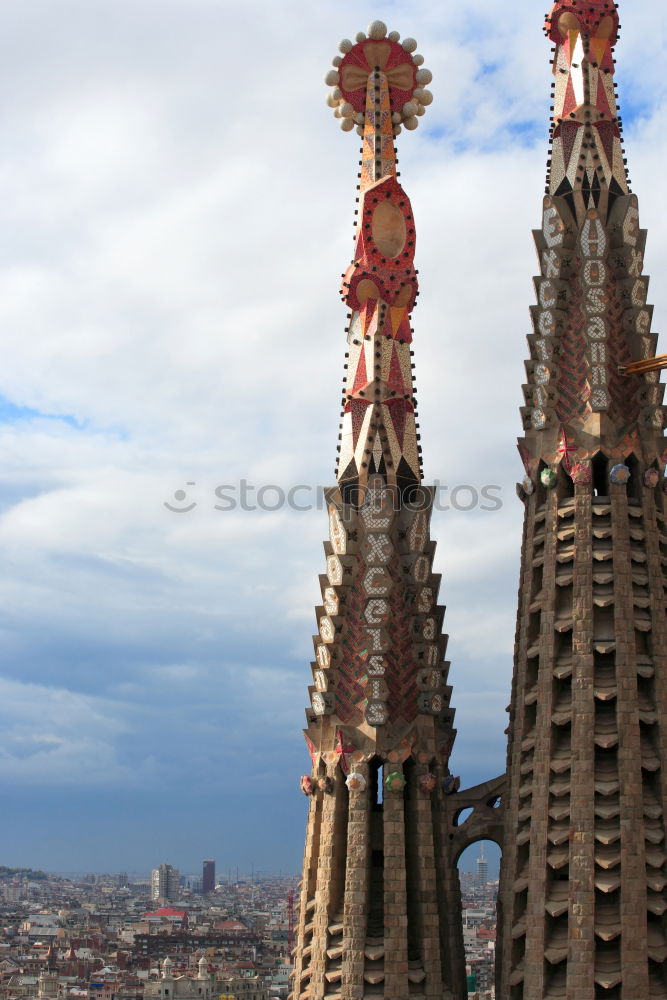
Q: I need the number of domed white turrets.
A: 2